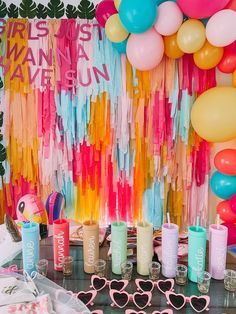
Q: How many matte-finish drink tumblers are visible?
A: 8